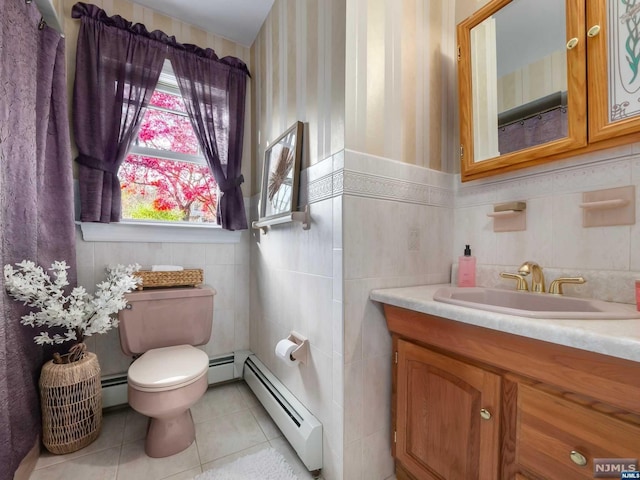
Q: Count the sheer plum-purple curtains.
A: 2